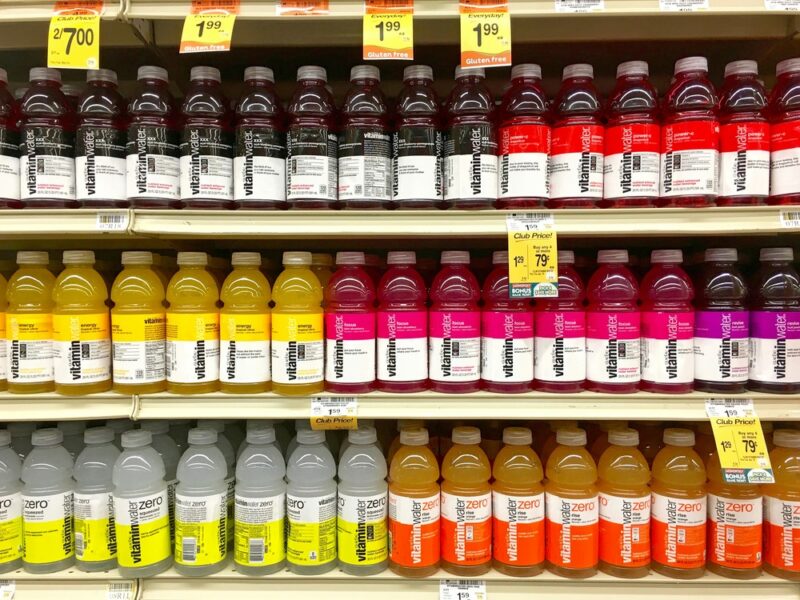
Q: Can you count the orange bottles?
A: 8